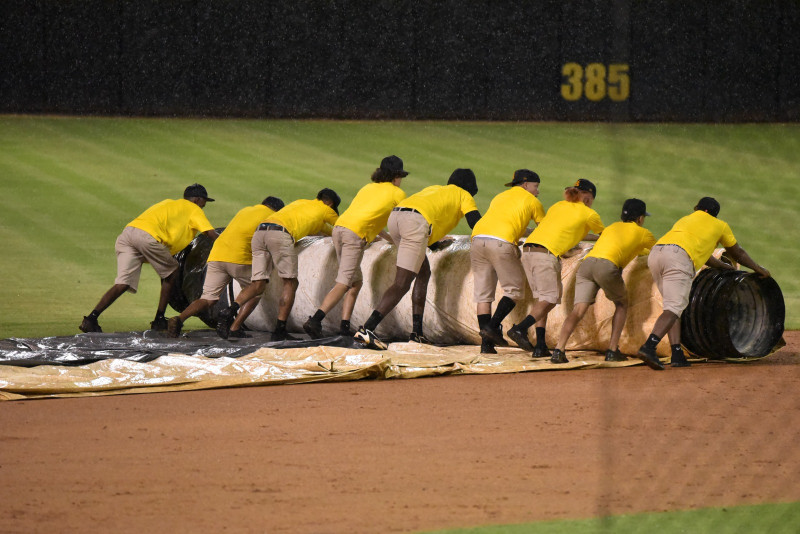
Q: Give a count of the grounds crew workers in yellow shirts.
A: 9